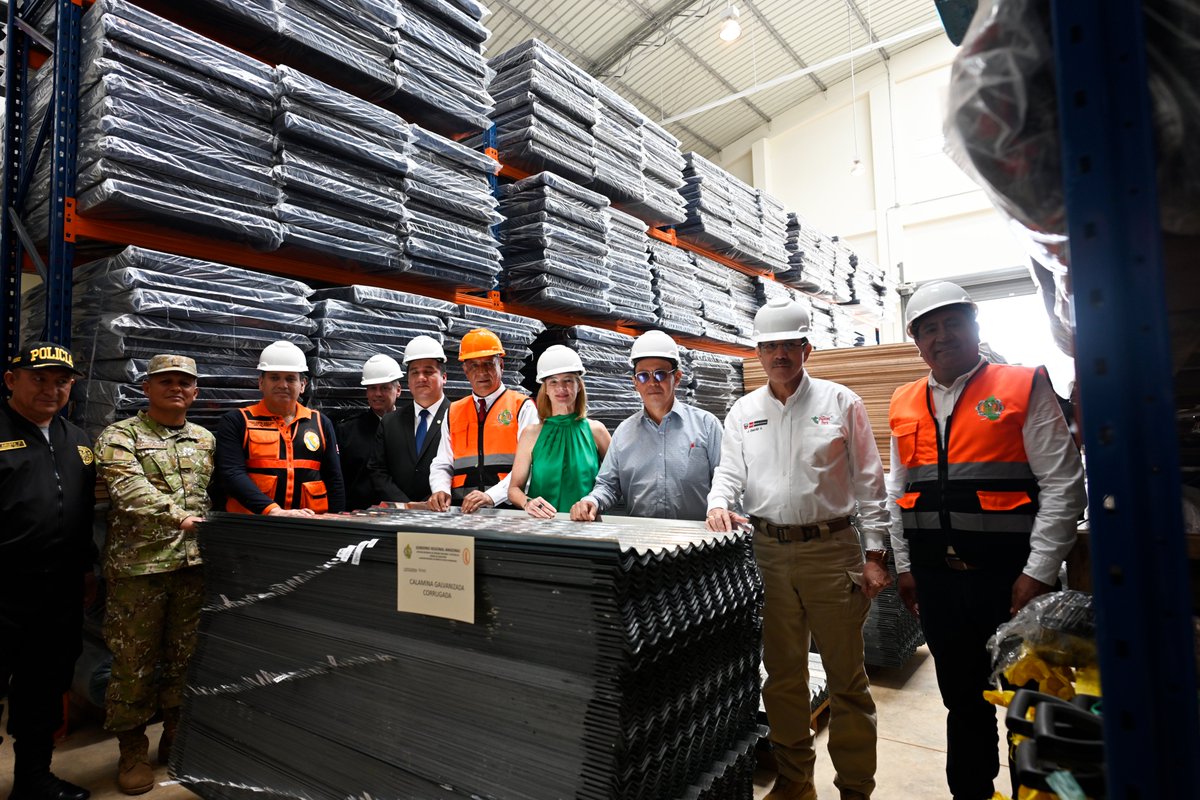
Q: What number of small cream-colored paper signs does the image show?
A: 1